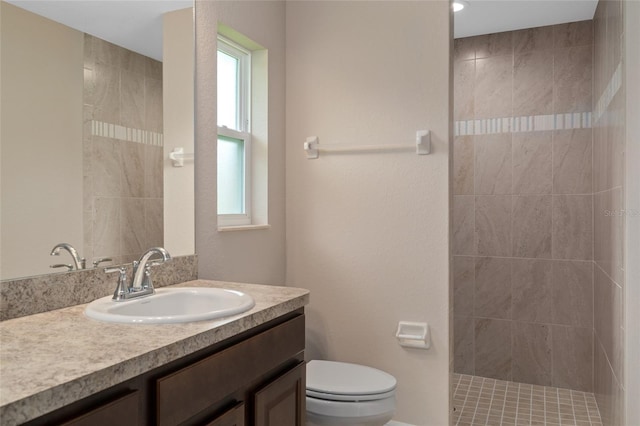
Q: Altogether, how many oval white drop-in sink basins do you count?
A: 1